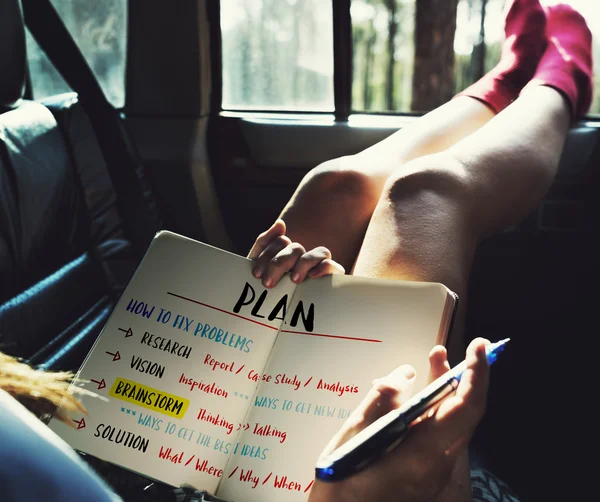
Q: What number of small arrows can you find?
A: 4